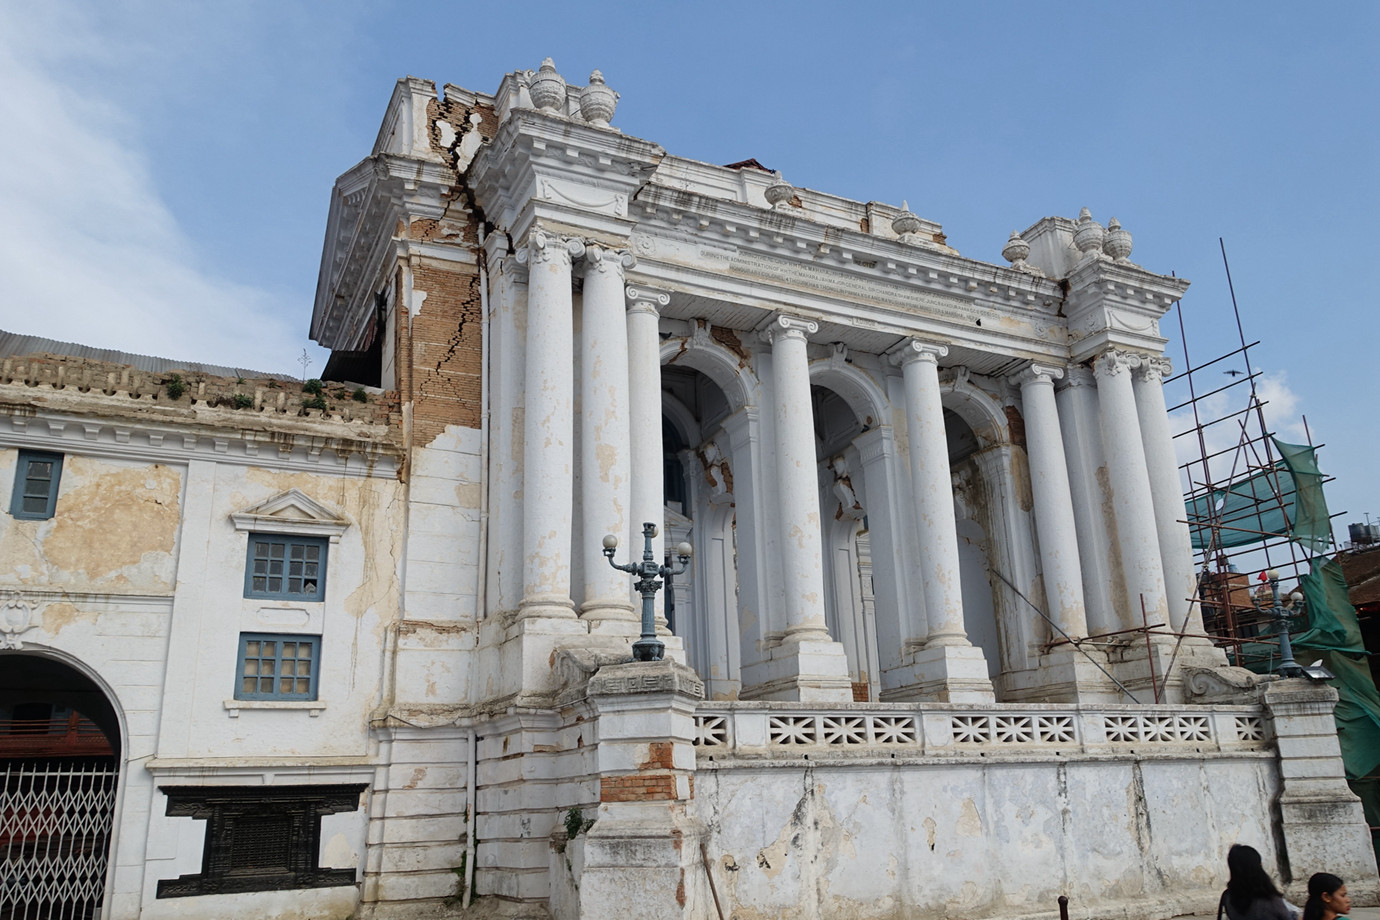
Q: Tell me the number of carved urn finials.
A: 7